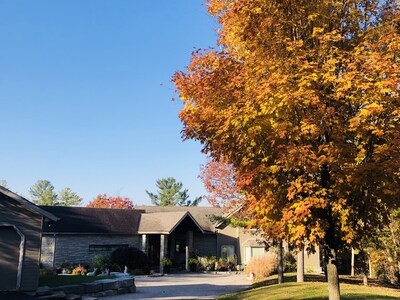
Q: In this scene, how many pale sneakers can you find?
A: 0